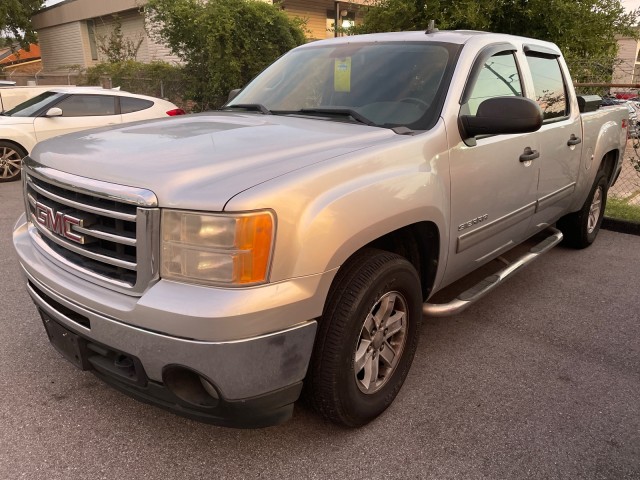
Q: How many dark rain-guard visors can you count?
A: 2